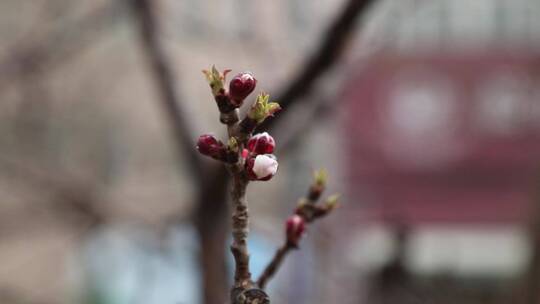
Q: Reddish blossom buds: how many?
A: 5